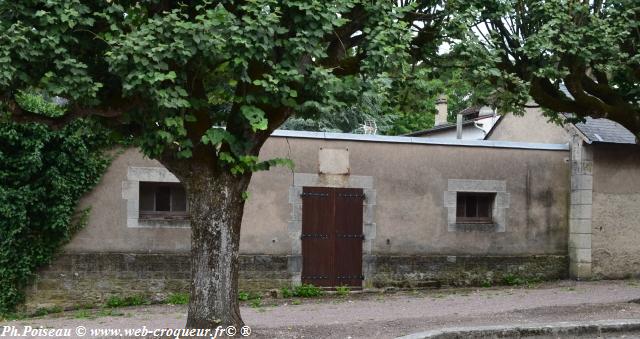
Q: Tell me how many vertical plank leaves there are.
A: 2